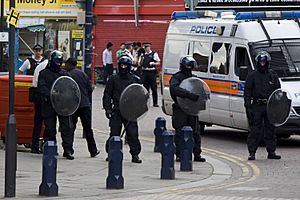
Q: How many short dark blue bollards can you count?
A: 5